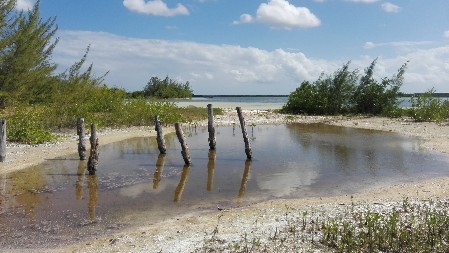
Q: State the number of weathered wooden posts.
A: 7